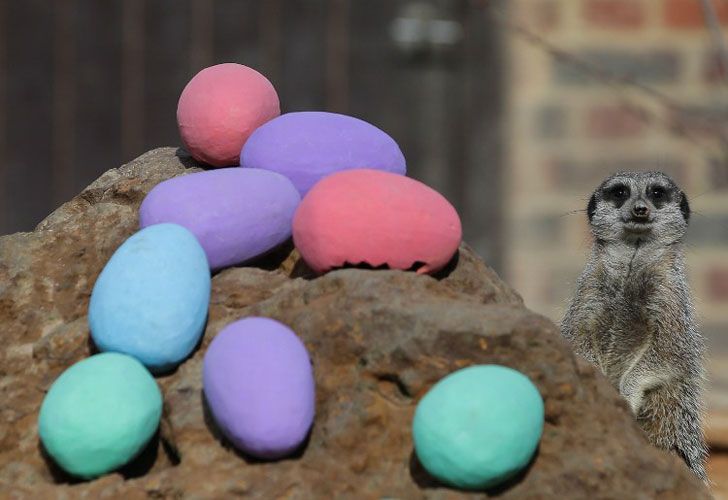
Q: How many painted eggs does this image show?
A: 8